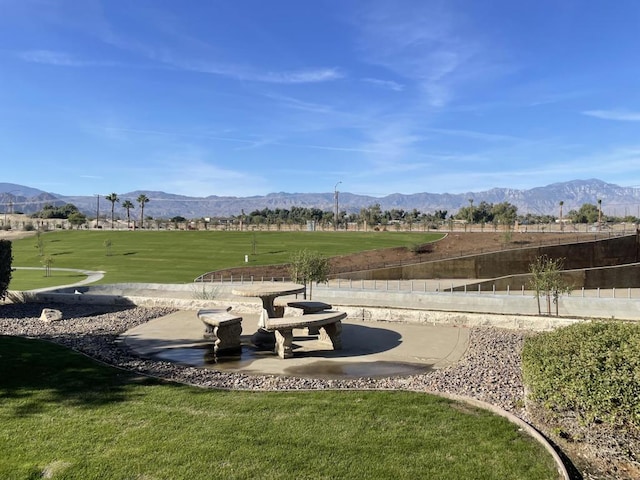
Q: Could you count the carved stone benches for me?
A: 3